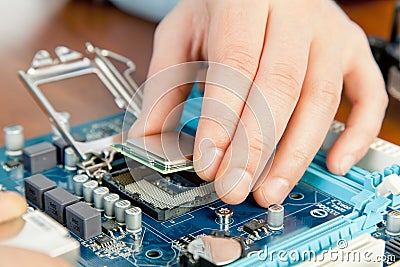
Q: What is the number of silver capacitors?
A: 11